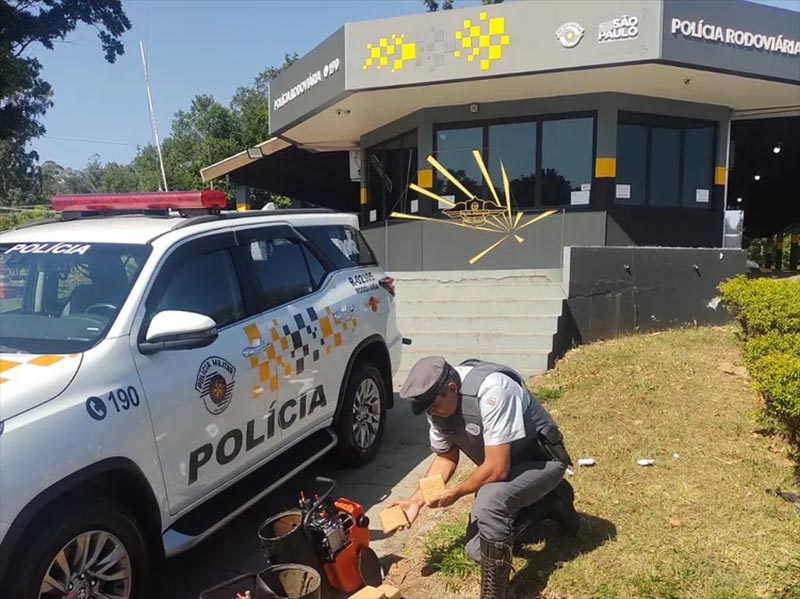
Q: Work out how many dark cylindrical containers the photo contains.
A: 2